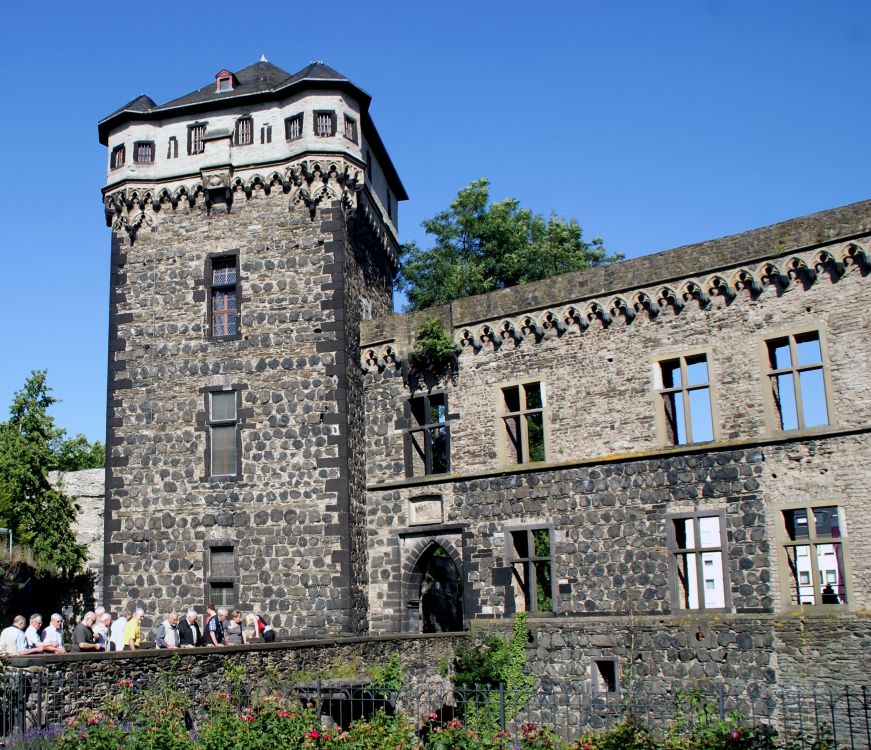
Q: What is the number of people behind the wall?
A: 14